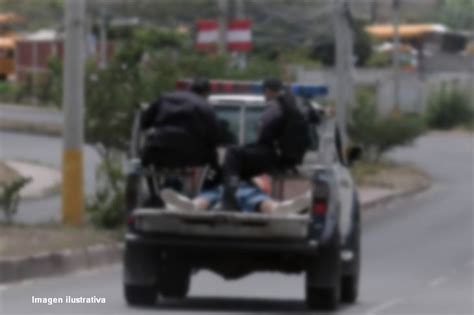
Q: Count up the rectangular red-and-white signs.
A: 2